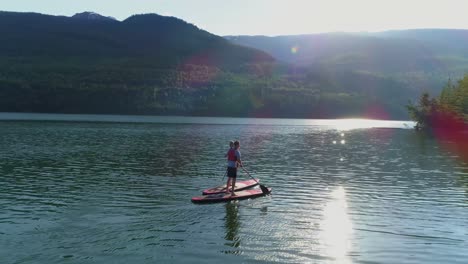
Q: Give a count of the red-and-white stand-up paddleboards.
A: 2